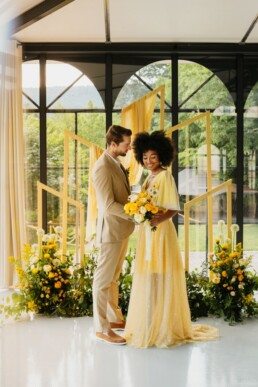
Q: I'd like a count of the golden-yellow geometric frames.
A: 5